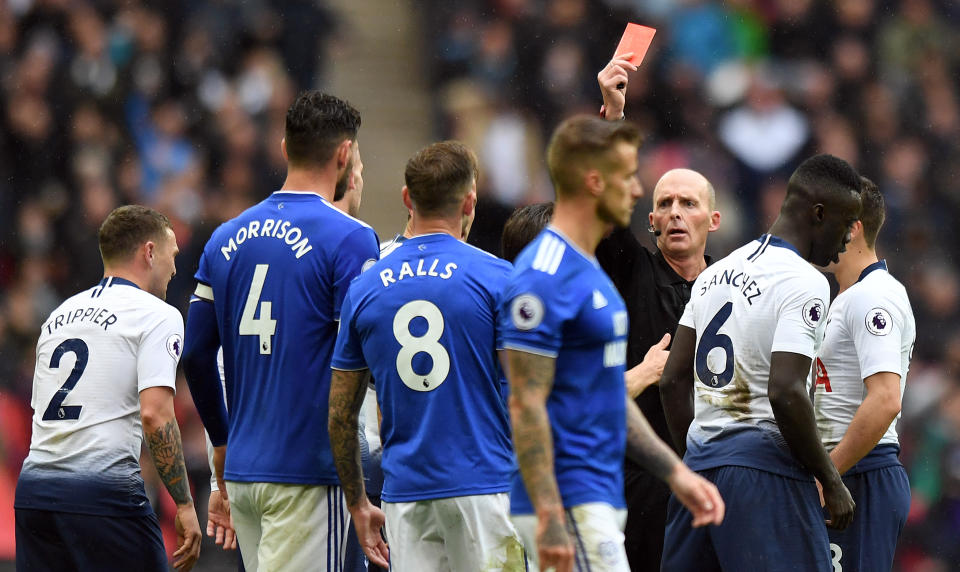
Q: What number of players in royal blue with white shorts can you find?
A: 3